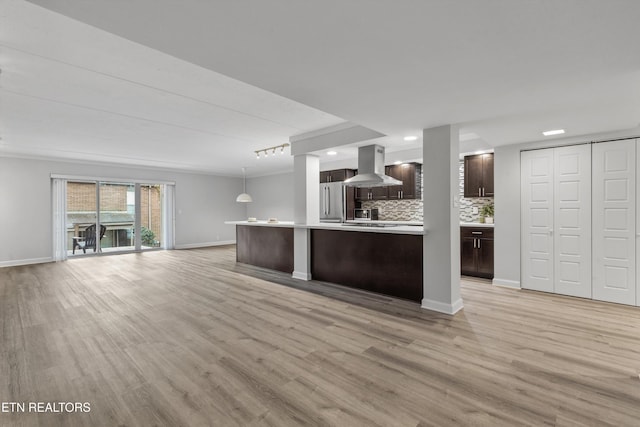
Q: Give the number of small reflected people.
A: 0